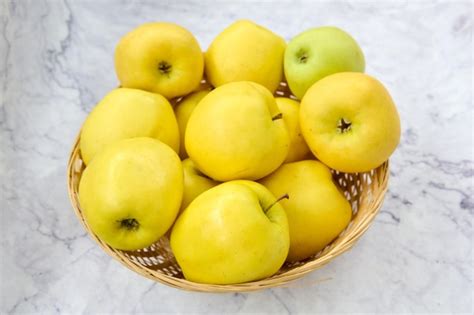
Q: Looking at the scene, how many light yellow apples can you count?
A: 11